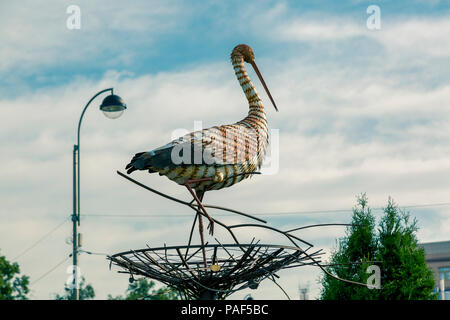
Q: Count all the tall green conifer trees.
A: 2